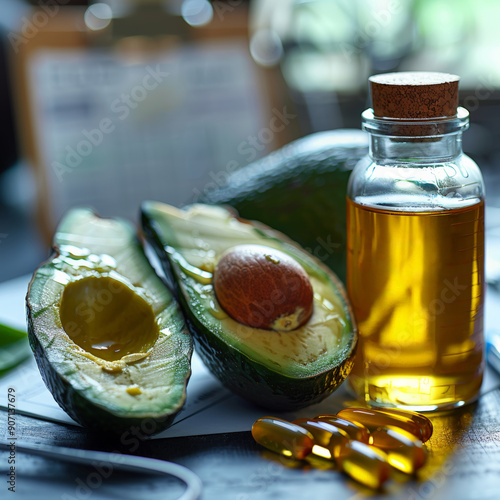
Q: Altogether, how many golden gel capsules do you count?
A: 6